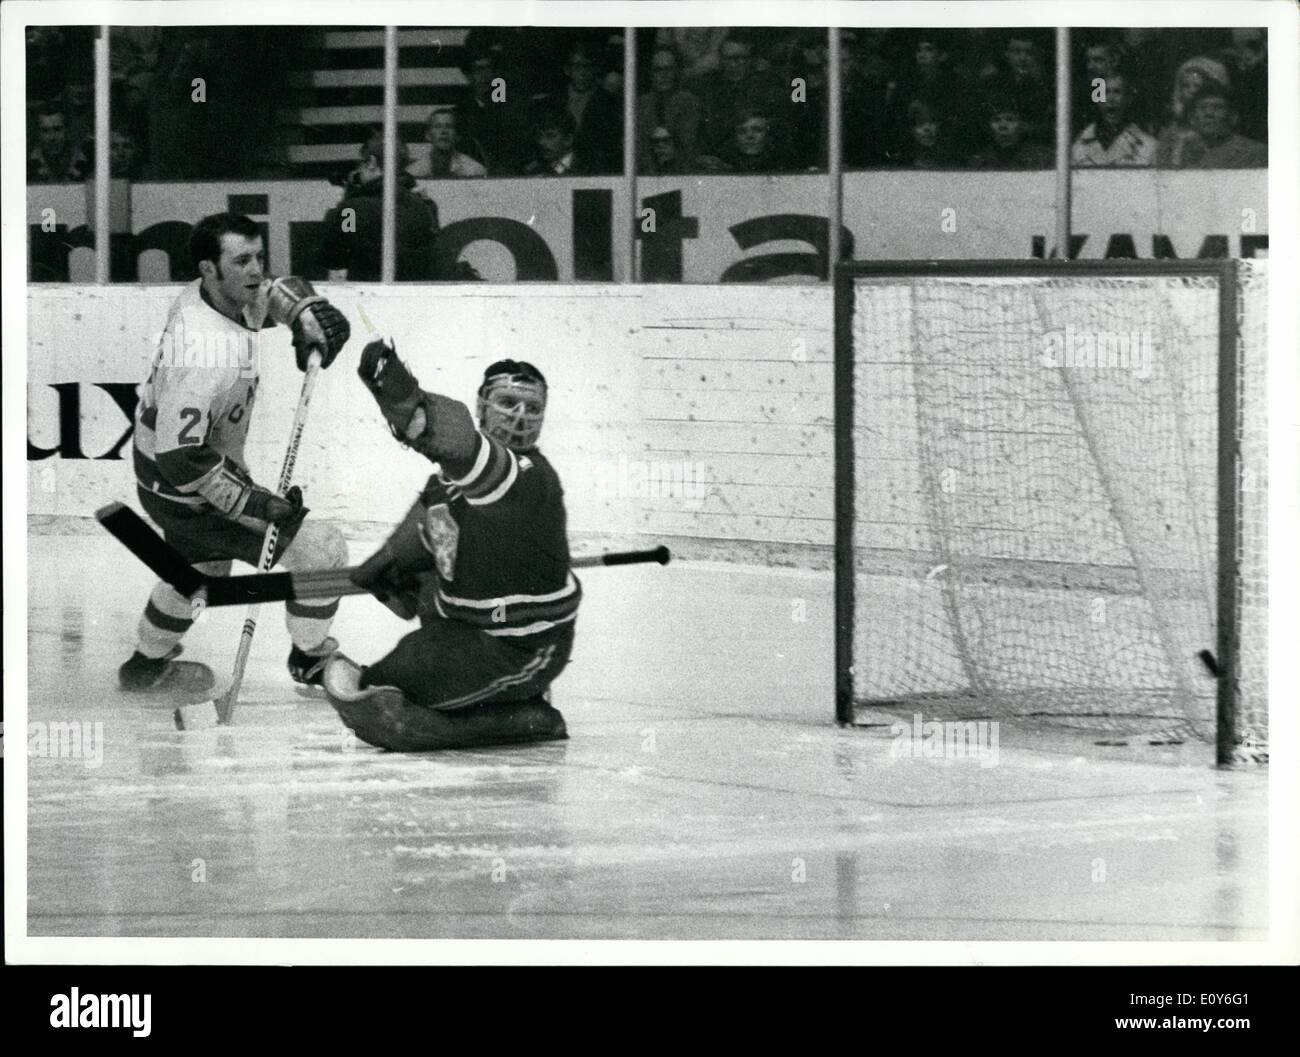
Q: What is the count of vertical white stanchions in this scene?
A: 5